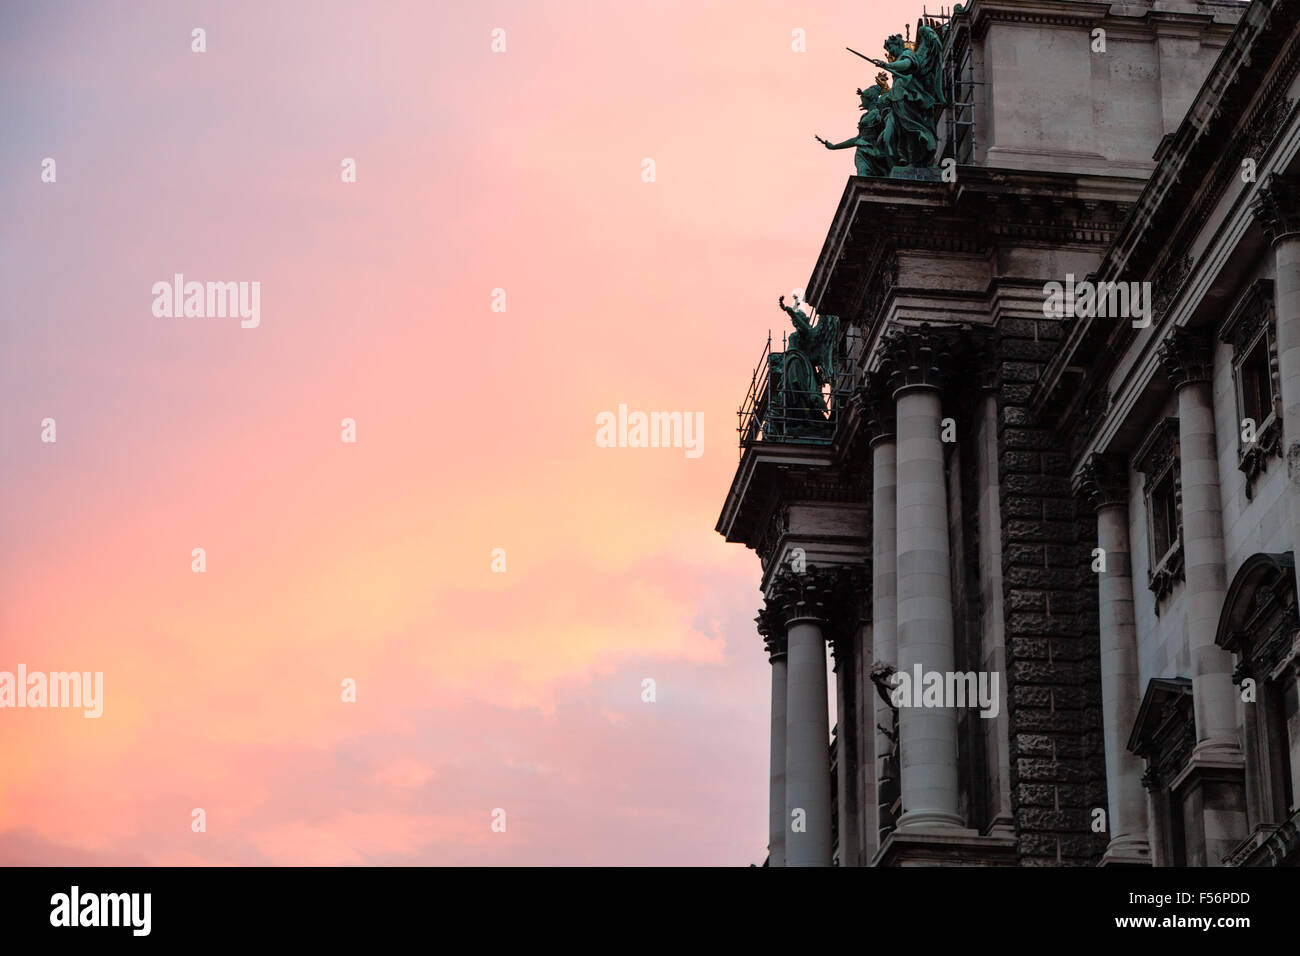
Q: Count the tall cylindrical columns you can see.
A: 7